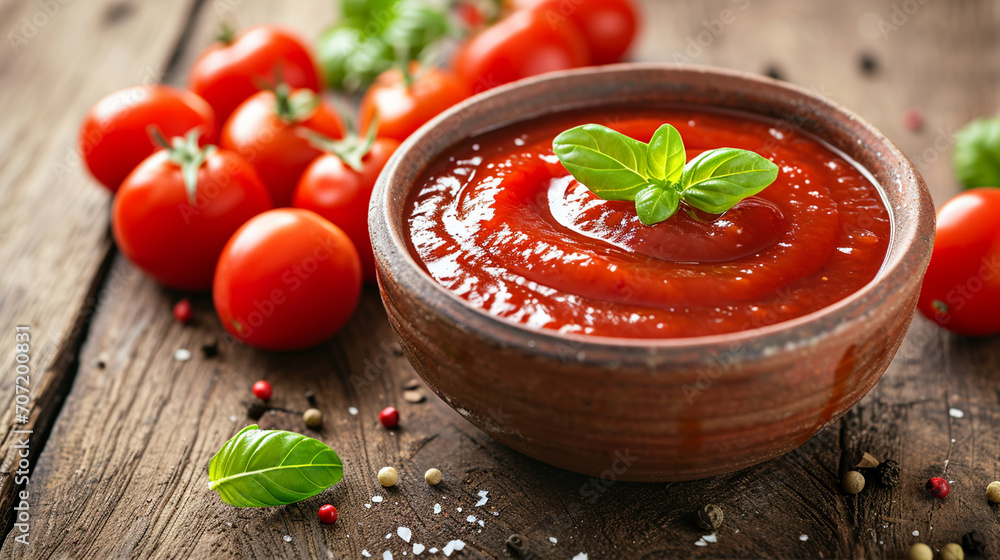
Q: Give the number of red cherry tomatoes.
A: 10